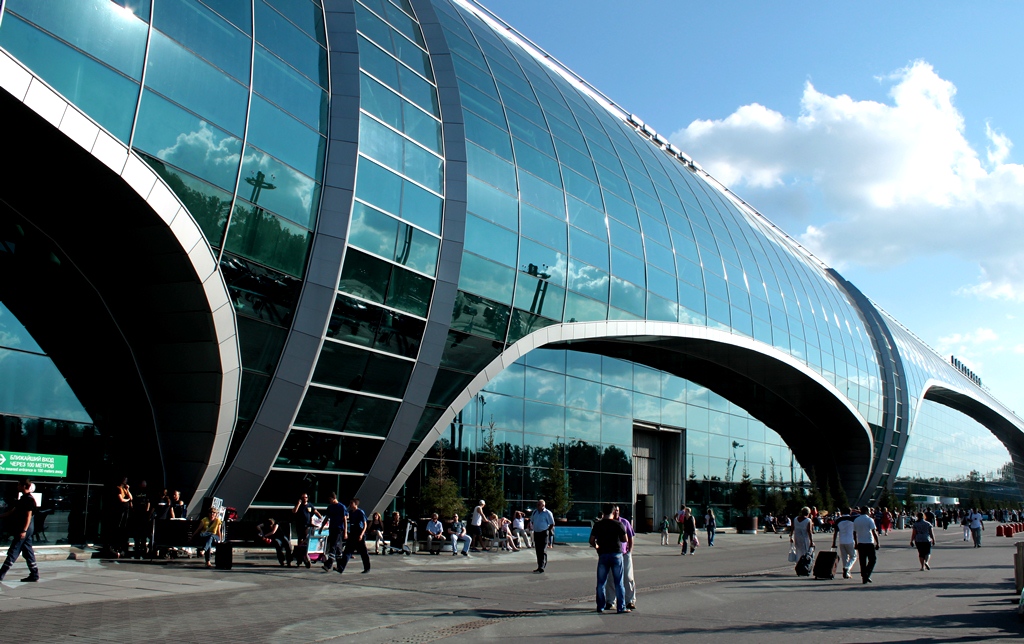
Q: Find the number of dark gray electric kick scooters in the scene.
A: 0